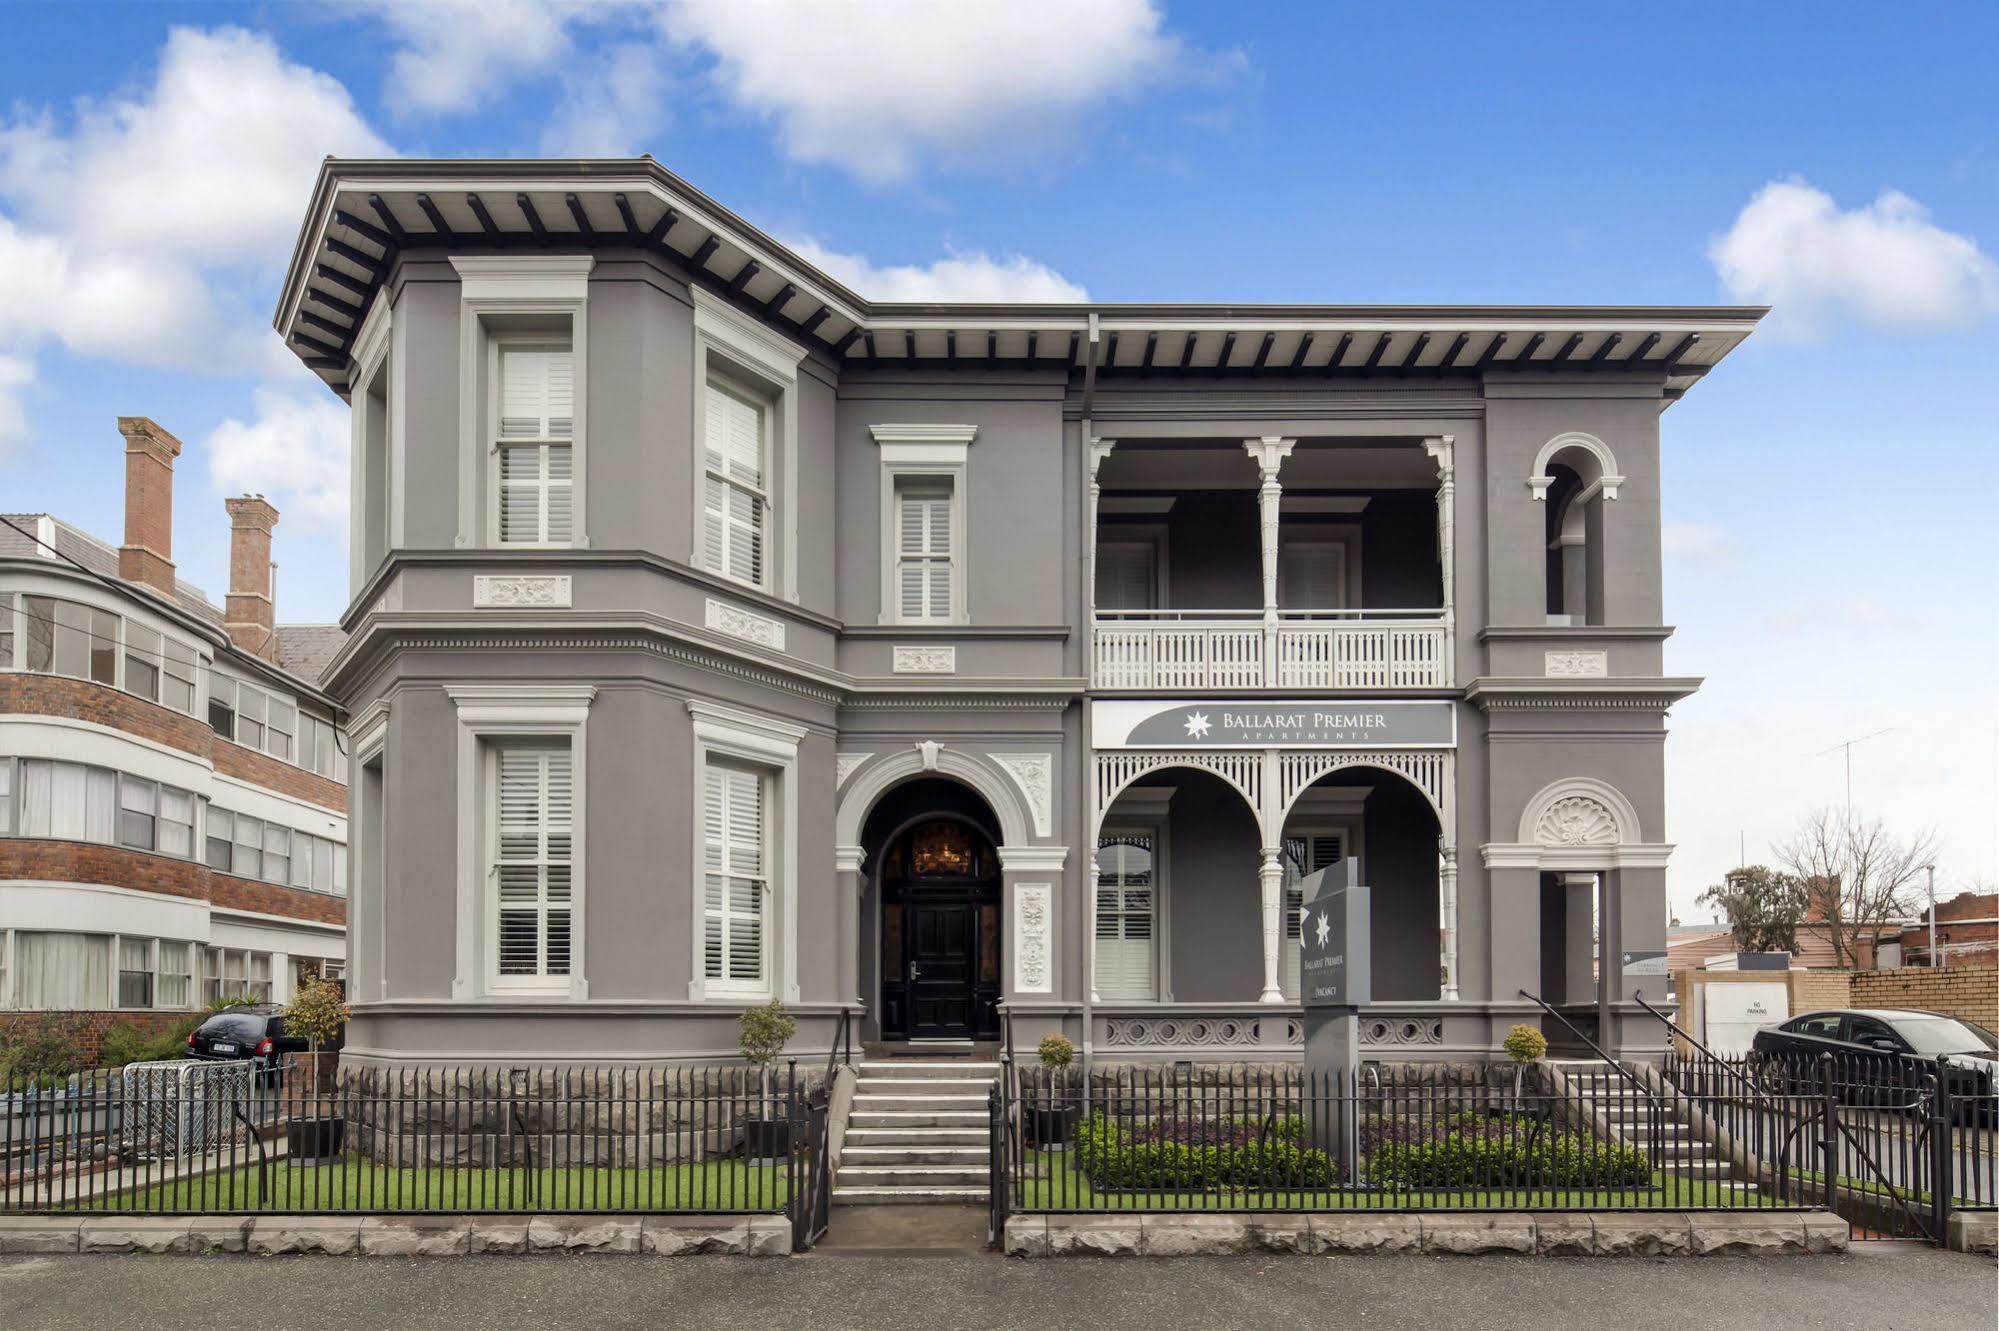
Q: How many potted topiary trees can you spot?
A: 4